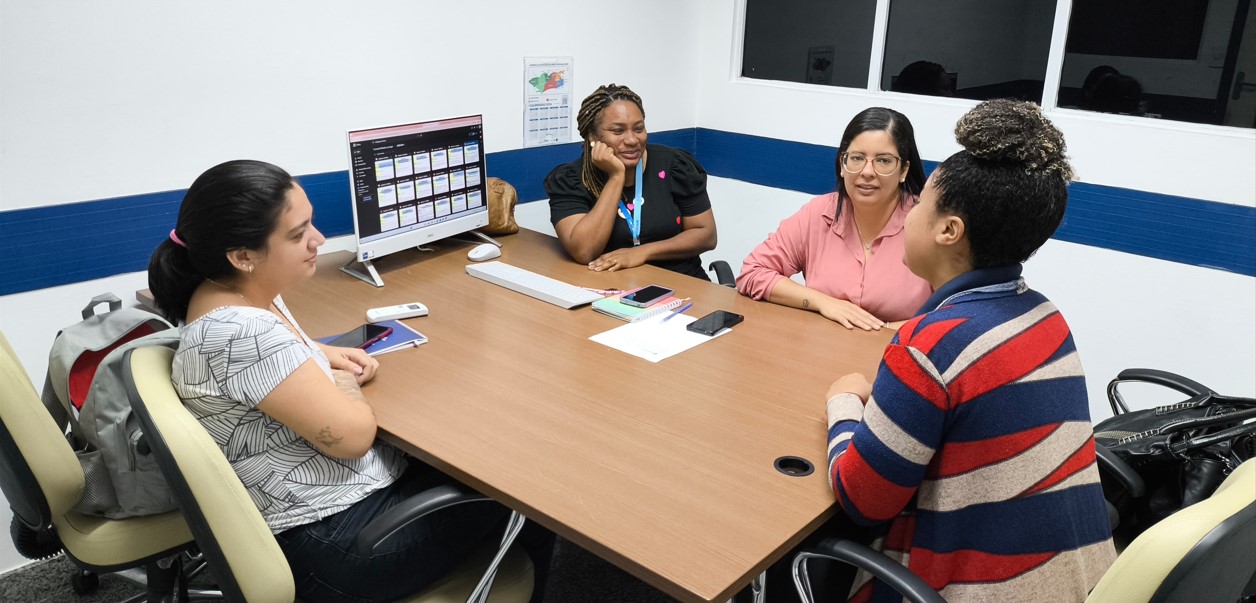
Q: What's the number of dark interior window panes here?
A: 3